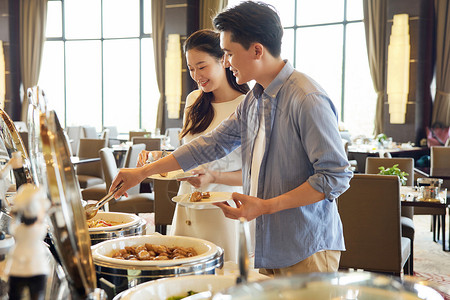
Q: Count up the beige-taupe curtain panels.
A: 5